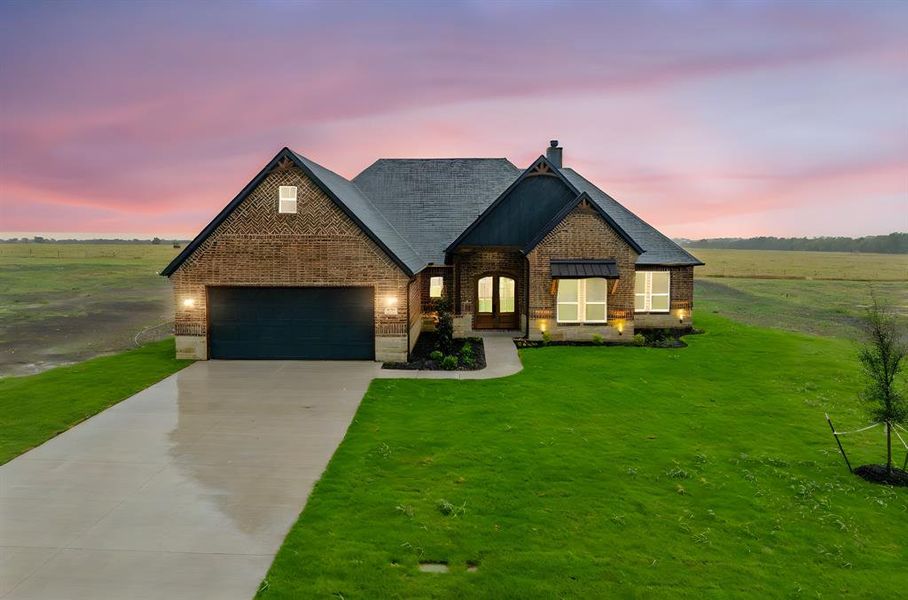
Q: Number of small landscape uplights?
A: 3